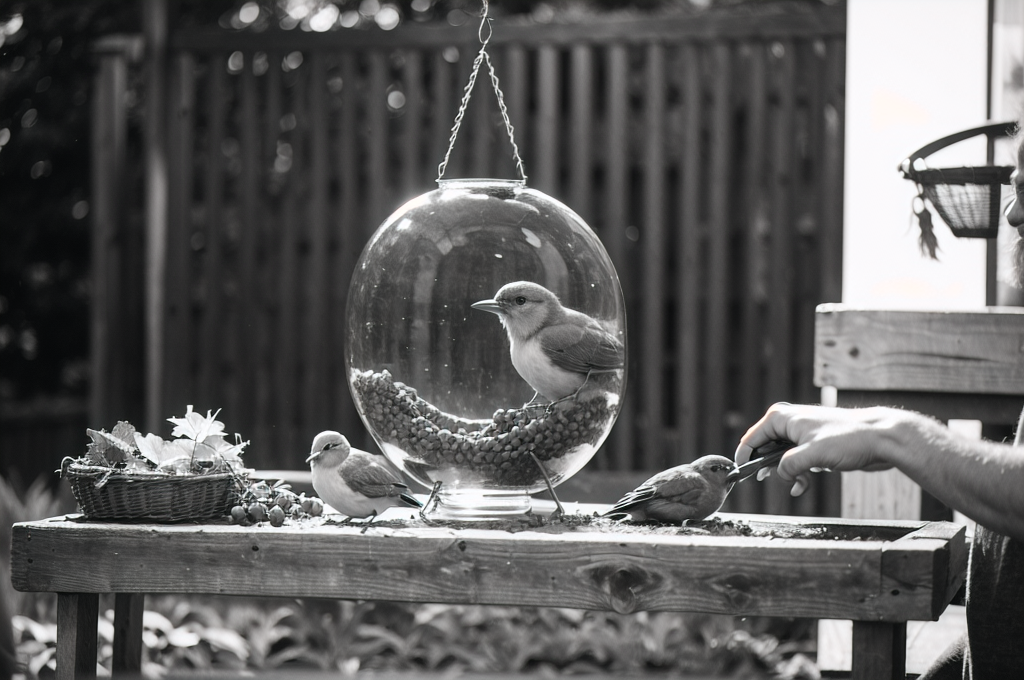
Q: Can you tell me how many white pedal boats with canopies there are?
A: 0